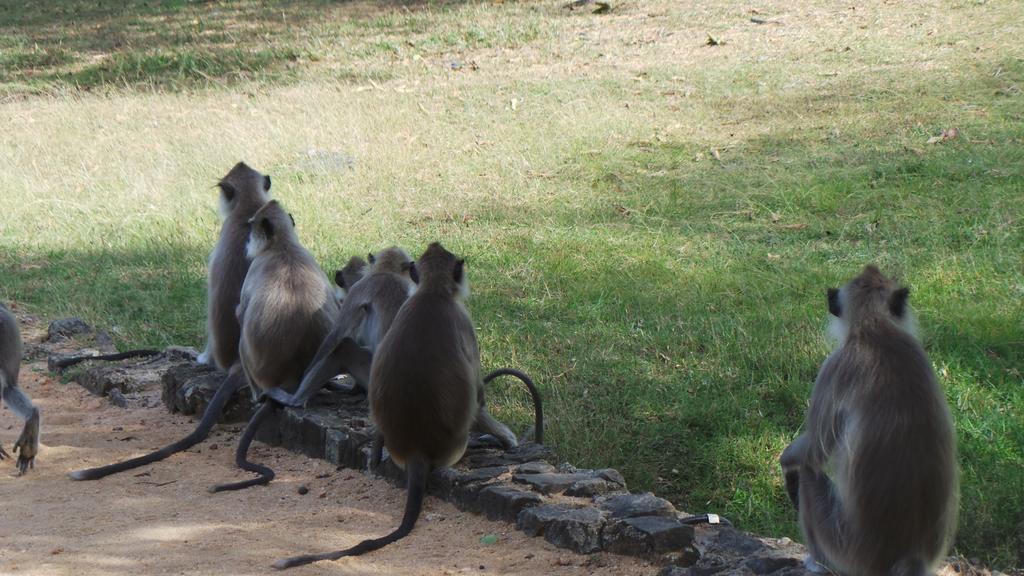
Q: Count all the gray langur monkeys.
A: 7